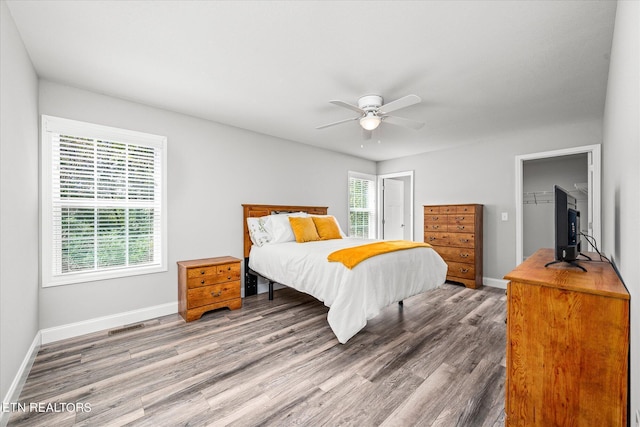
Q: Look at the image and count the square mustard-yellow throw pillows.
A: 2